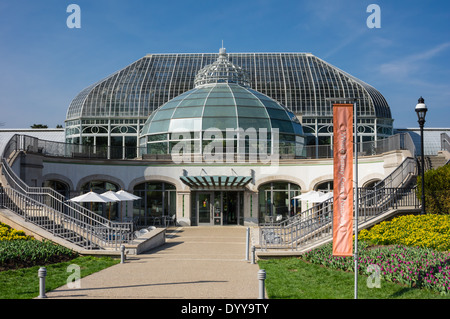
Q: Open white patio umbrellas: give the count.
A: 6